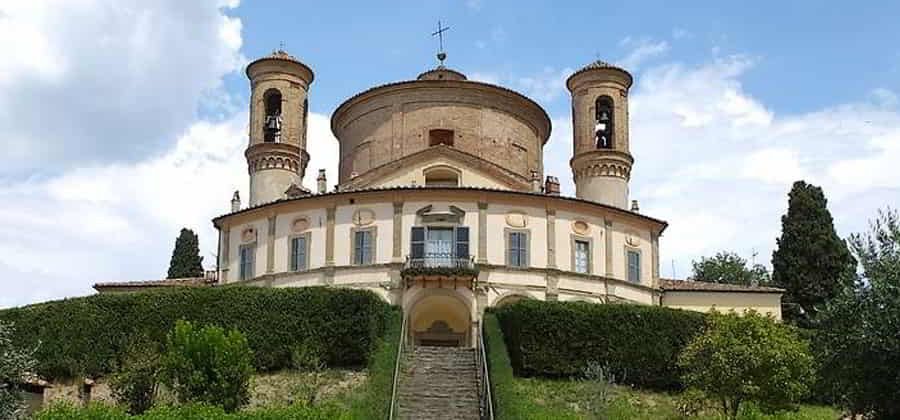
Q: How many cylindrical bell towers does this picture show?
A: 2